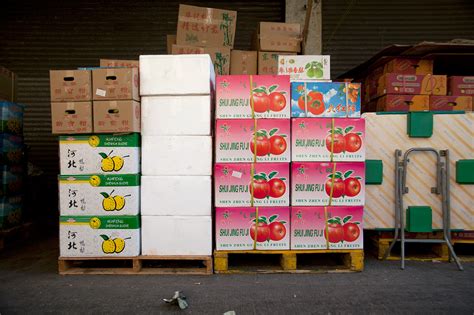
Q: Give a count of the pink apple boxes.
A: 7